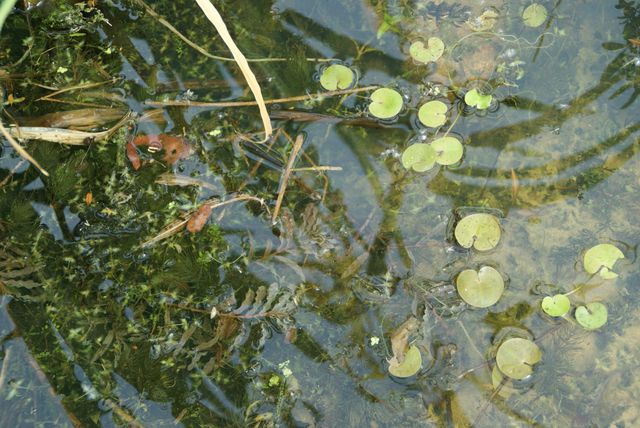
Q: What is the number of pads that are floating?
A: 15